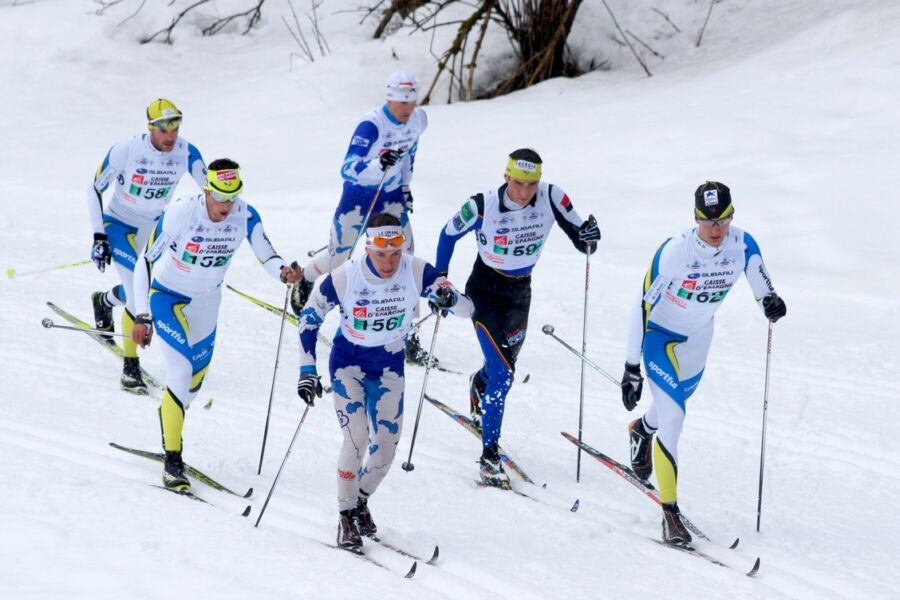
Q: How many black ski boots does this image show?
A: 11